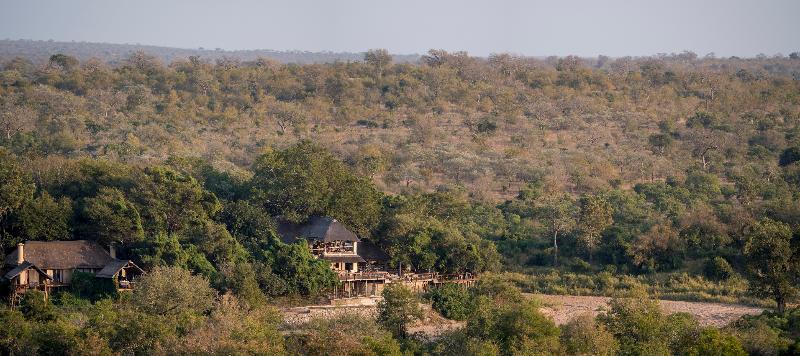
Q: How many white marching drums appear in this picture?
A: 0